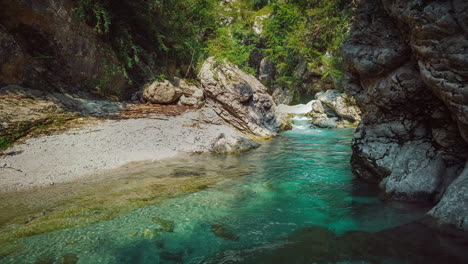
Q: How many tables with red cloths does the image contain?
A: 0